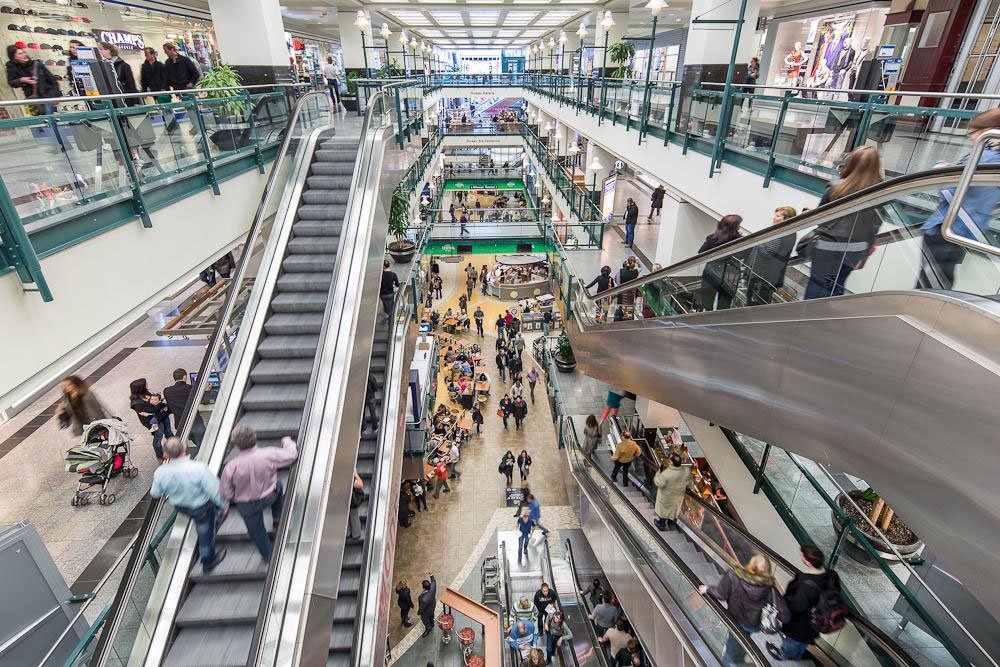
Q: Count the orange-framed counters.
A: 1